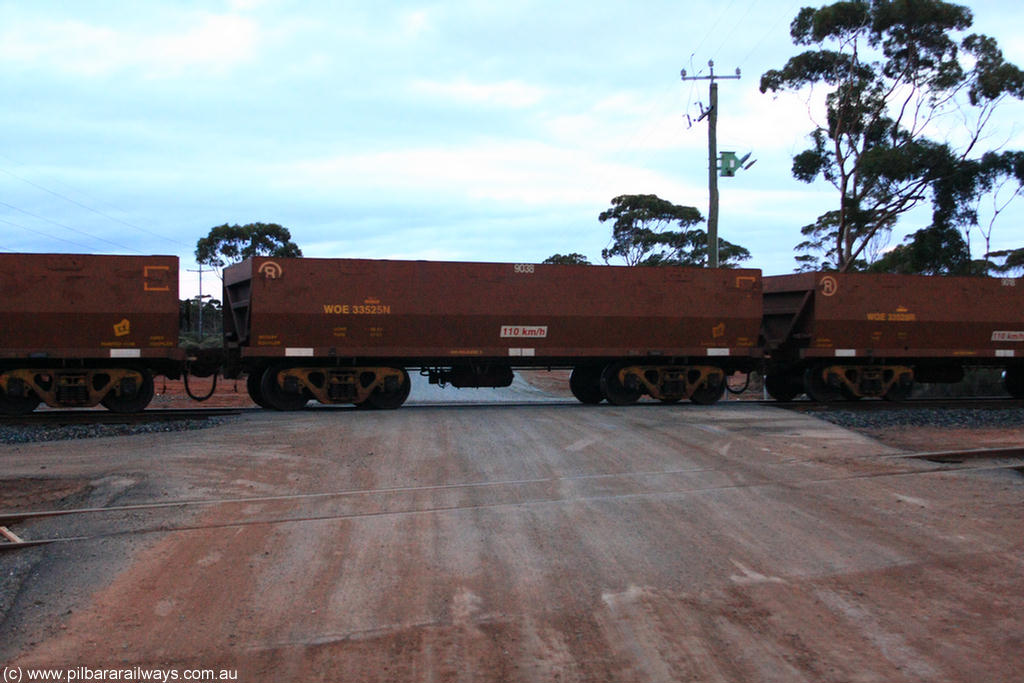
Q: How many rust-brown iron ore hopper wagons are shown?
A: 3